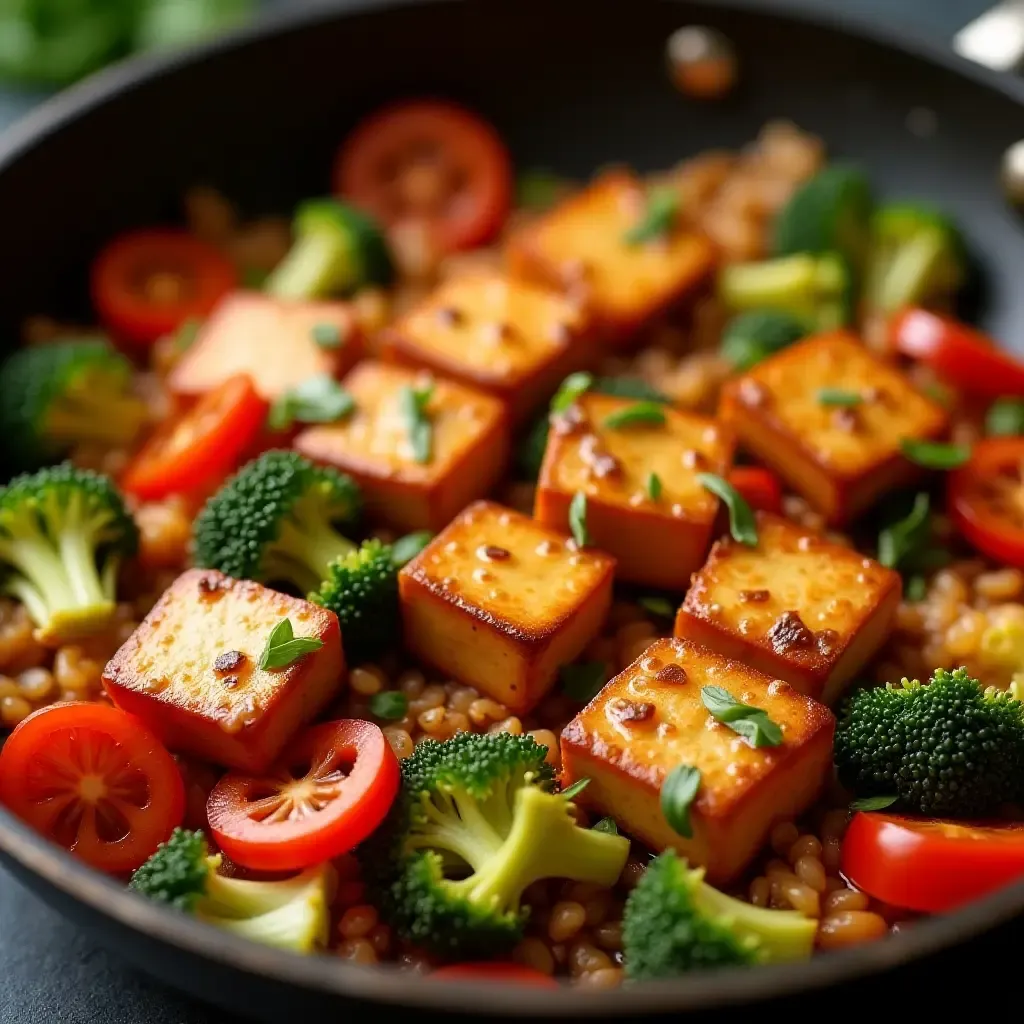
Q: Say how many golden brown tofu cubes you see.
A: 10